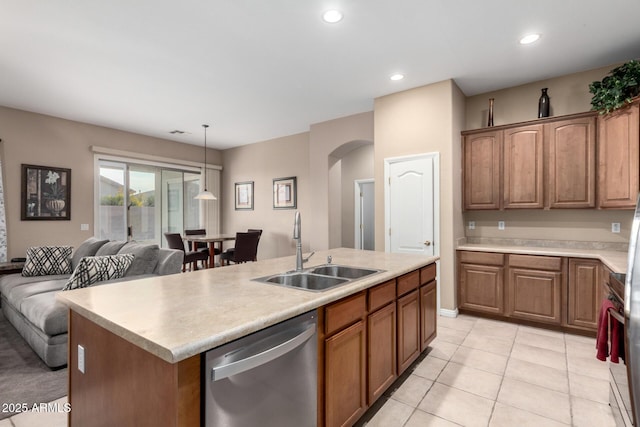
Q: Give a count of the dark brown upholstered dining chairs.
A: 4